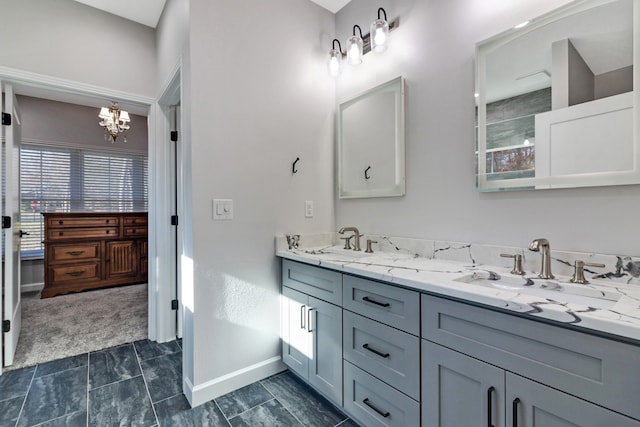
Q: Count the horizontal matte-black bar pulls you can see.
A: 3